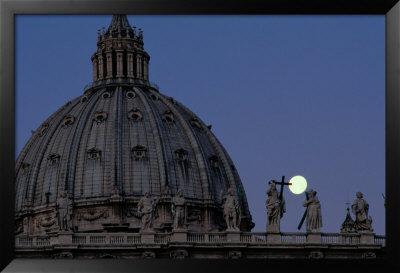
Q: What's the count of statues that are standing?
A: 7